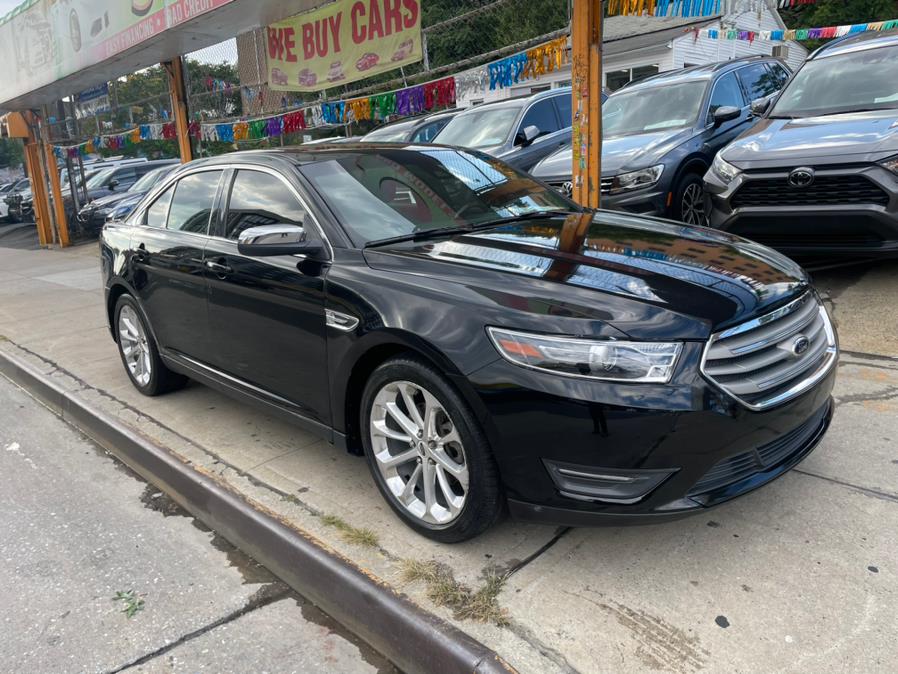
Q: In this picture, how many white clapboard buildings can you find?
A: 1